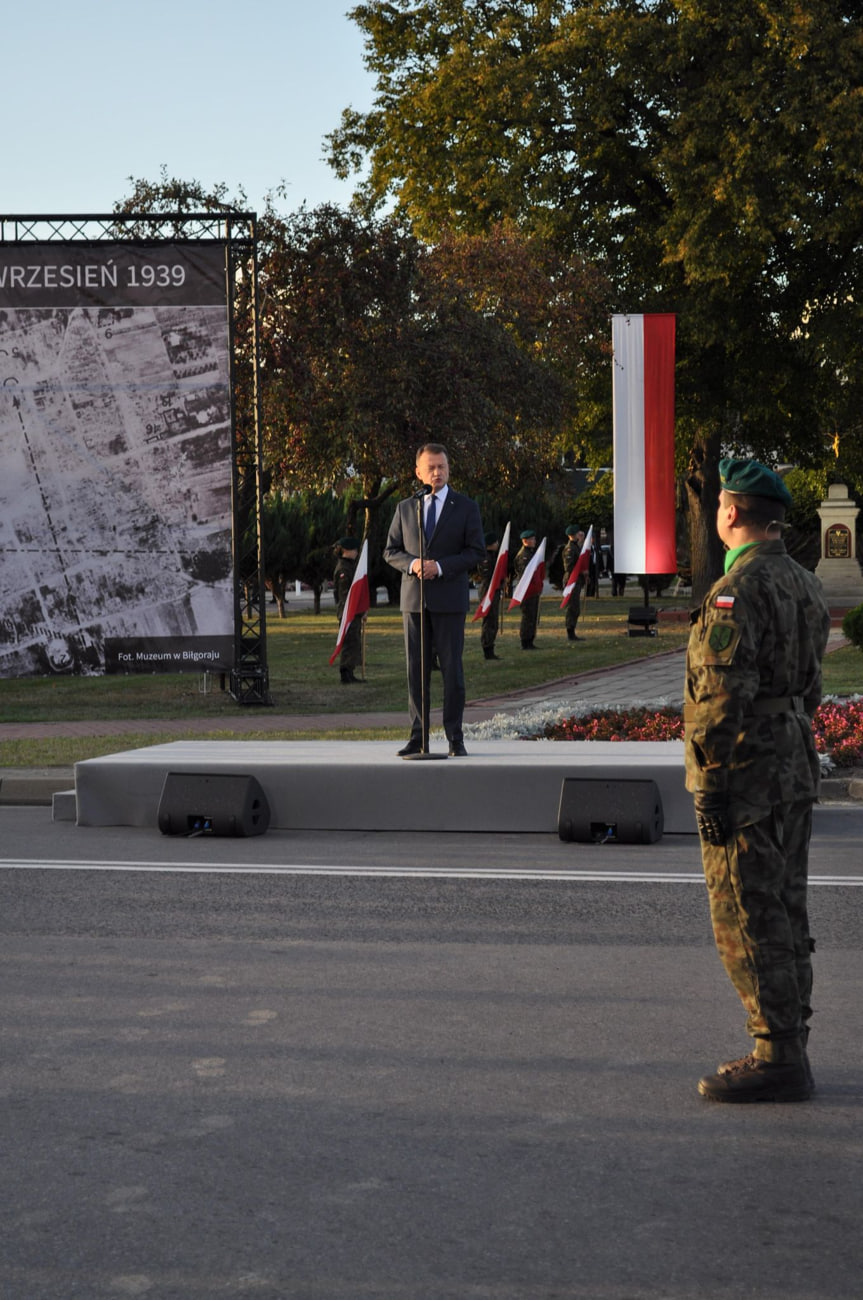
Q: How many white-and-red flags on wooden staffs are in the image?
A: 4